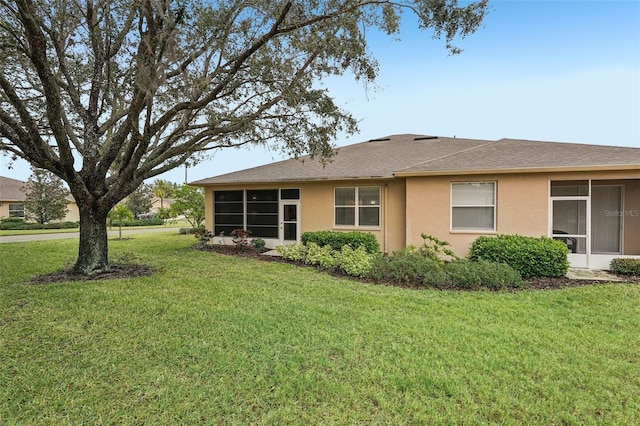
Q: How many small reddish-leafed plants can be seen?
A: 2